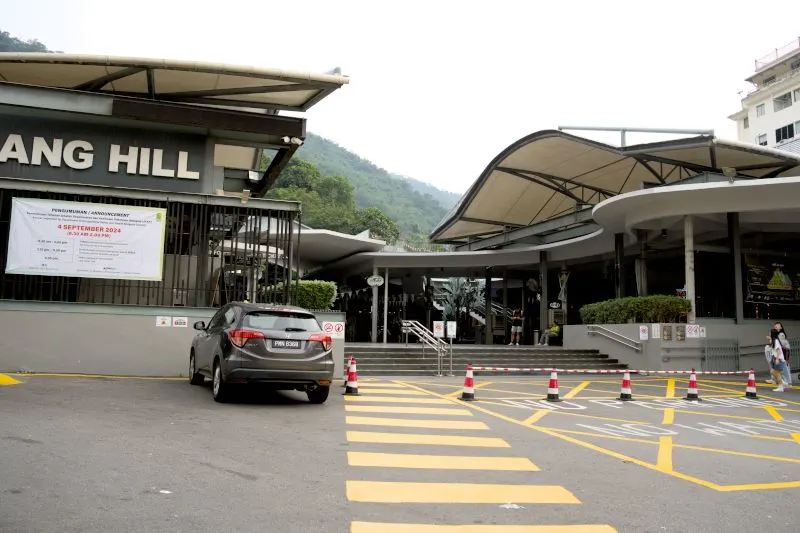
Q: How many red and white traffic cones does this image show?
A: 7